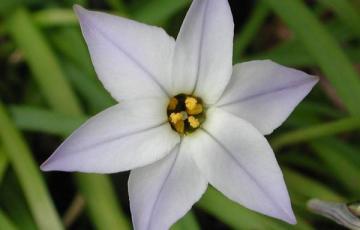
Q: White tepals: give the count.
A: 6